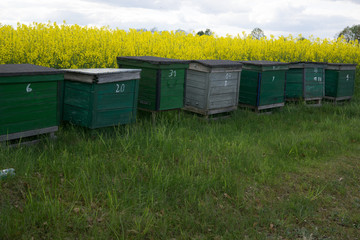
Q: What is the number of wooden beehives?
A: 7